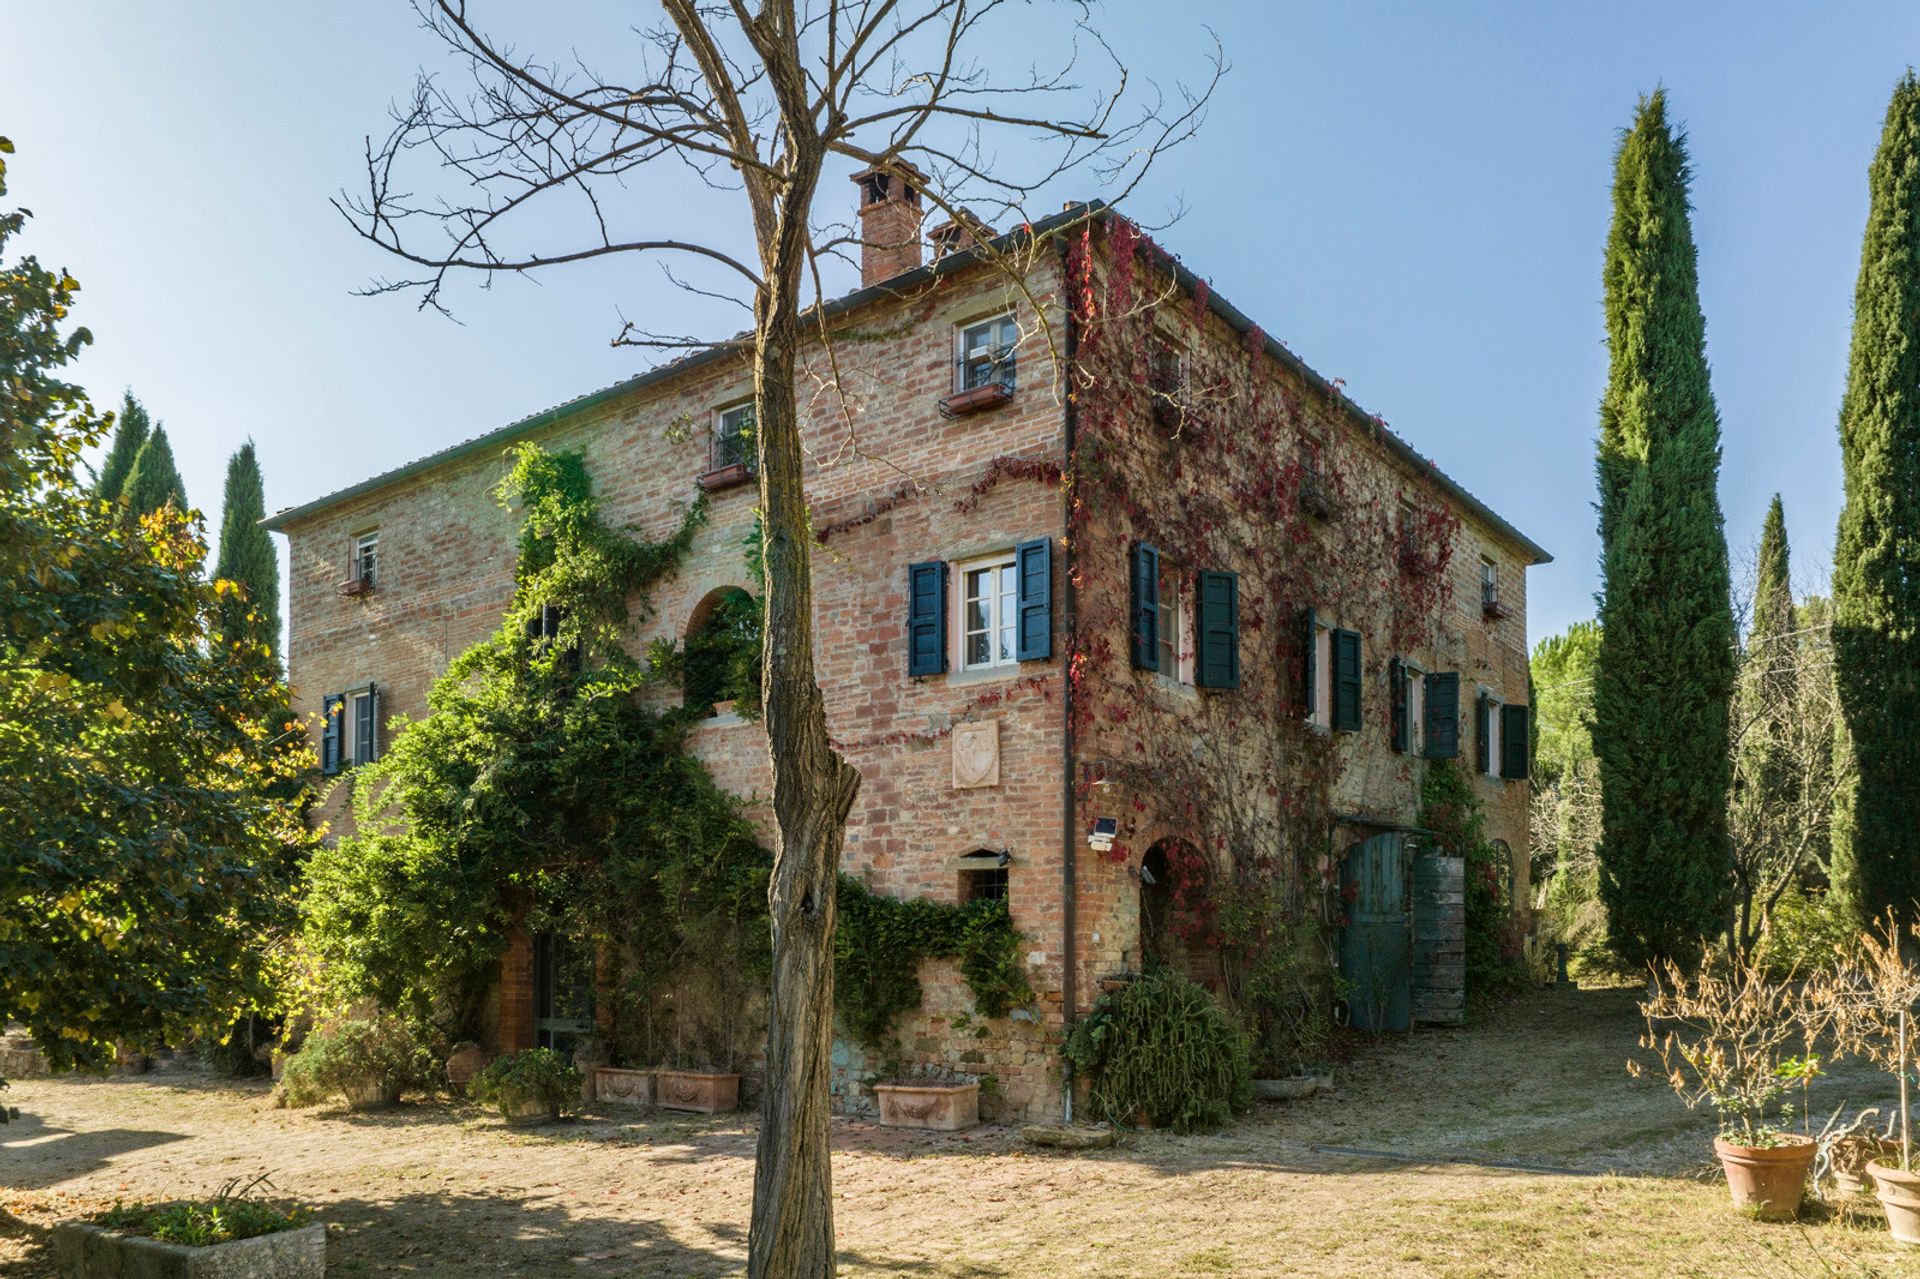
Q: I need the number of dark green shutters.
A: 12